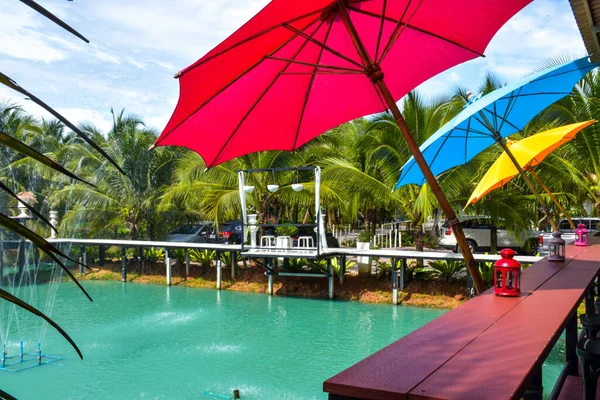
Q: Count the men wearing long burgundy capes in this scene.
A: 0